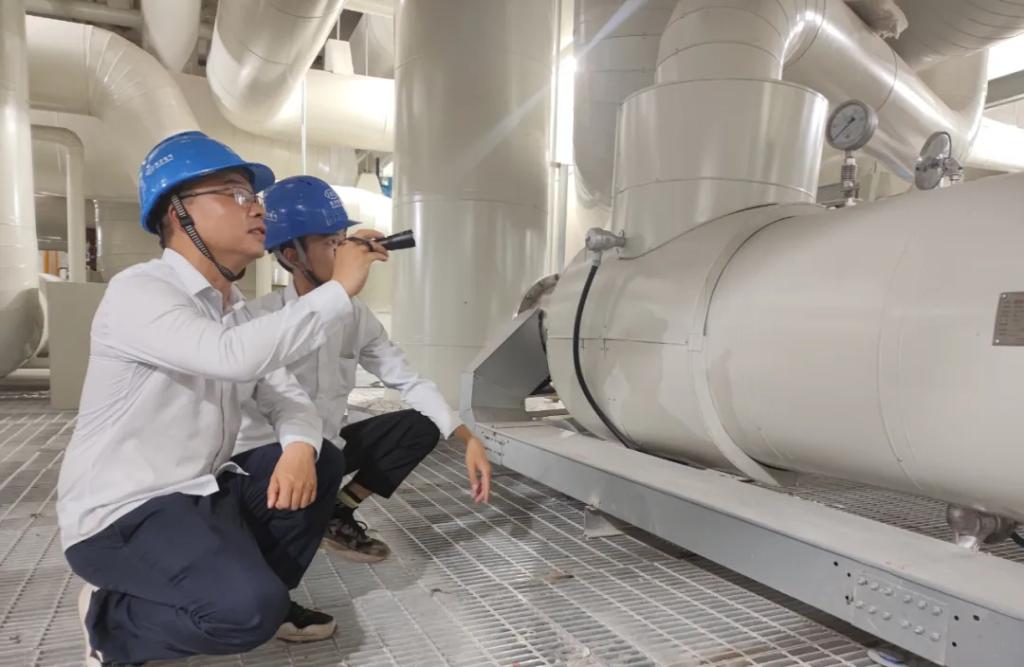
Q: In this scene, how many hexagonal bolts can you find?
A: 12